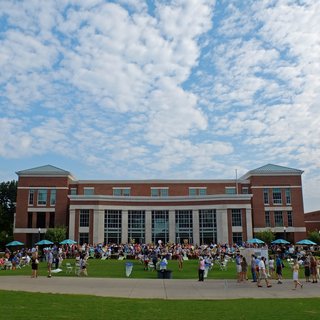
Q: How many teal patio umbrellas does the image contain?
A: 6